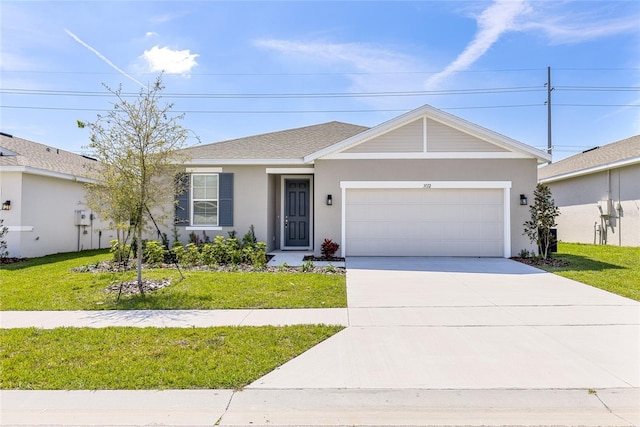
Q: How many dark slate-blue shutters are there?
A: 2